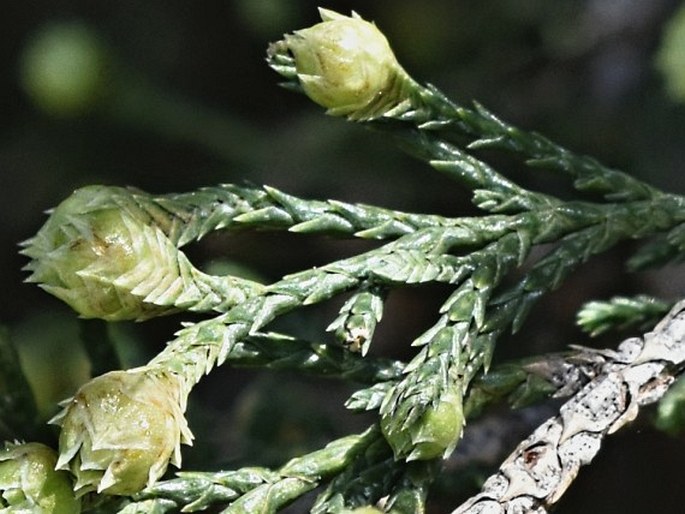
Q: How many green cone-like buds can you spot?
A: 5